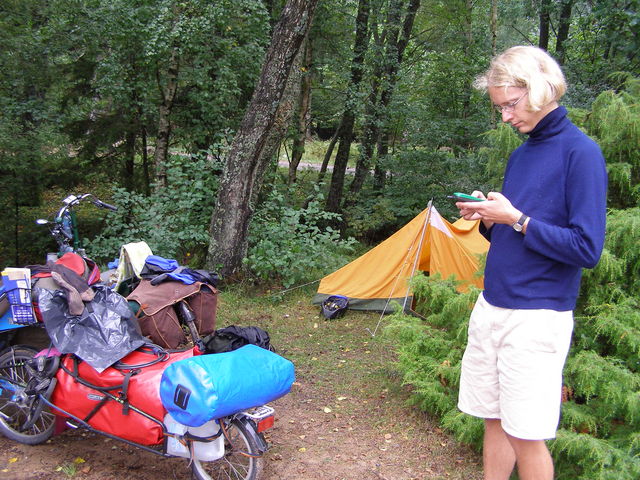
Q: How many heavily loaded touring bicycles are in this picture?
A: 2